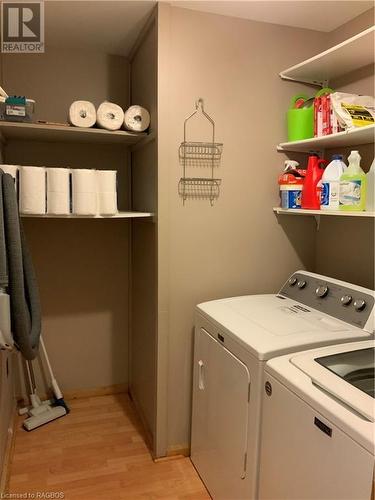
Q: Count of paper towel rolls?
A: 3